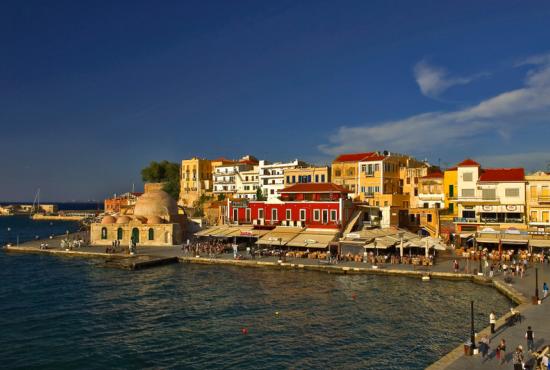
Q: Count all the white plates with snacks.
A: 0